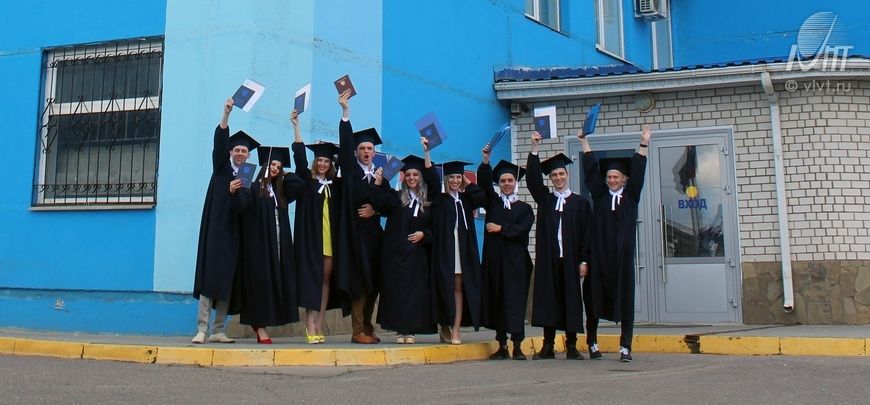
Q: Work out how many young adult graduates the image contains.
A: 9